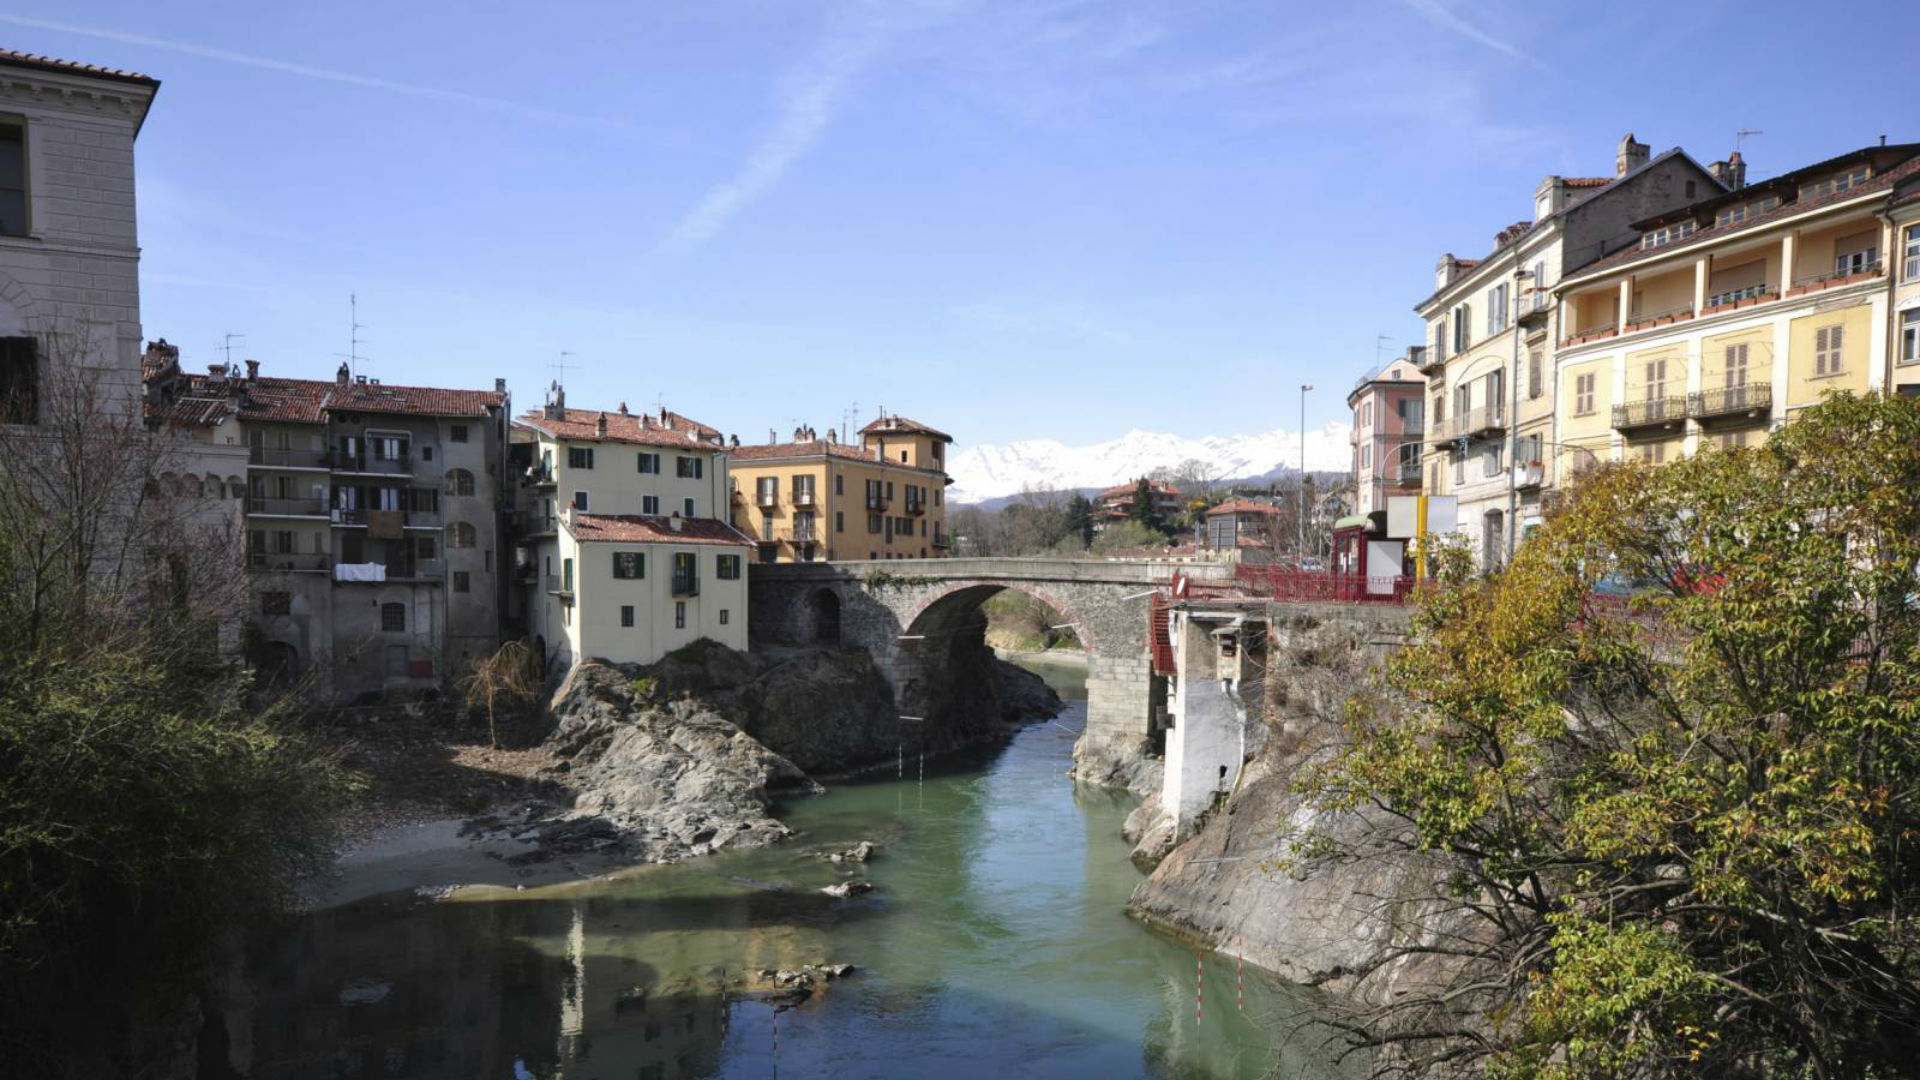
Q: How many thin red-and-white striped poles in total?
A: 2